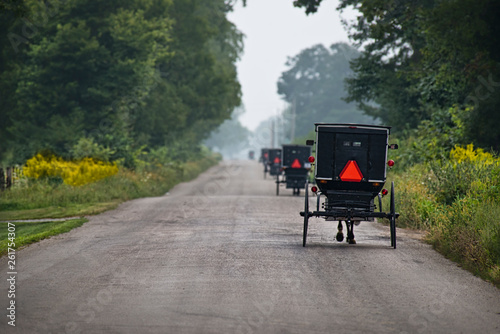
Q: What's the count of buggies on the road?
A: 5